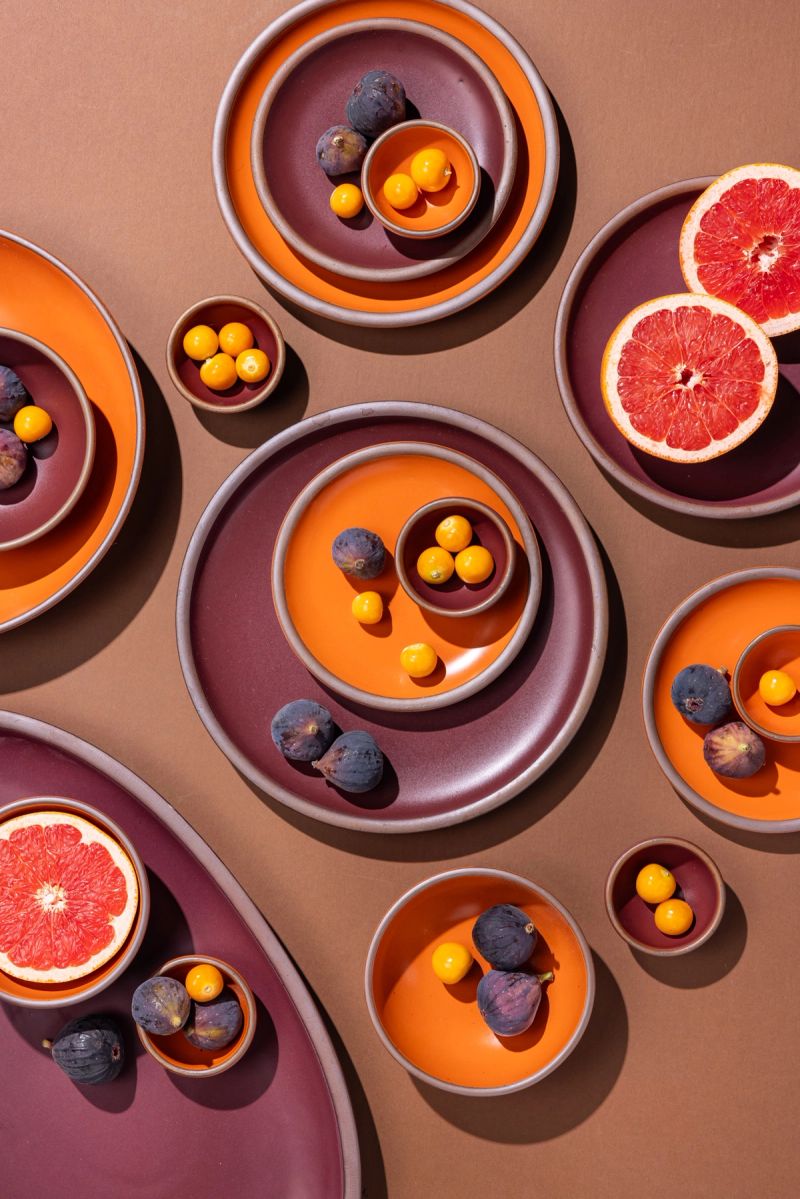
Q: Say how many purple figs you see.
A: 14